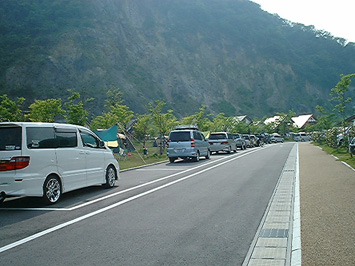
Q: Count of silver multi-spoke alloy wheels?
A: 2